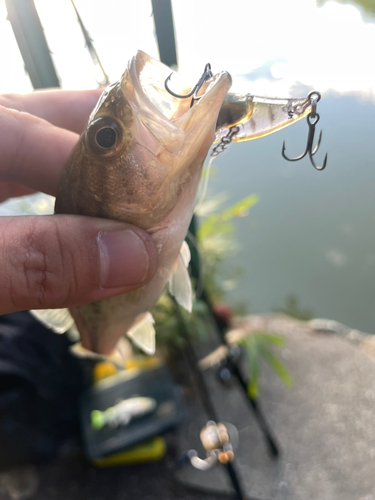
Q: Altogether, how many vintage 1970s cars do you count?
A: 0